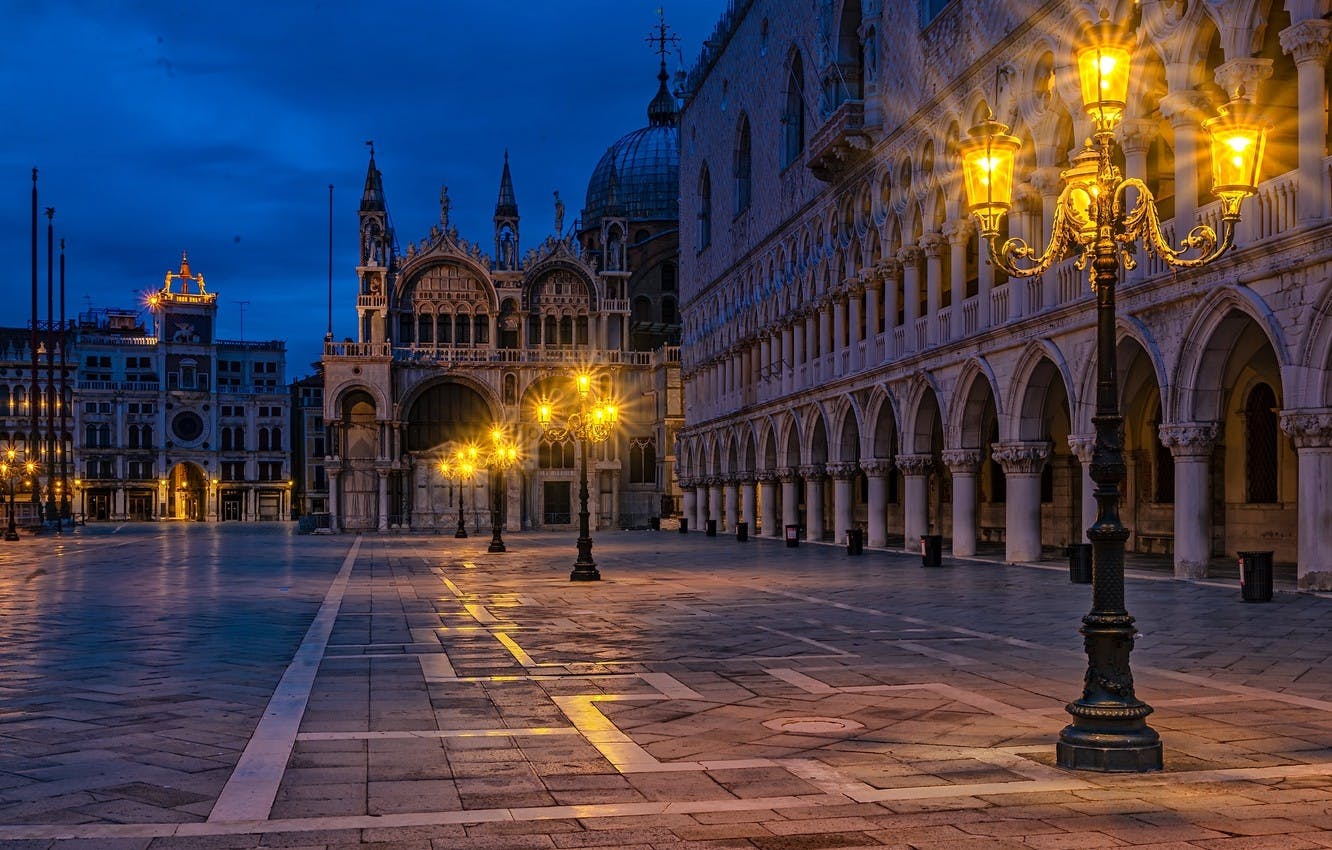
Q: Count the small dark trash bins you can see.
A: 9